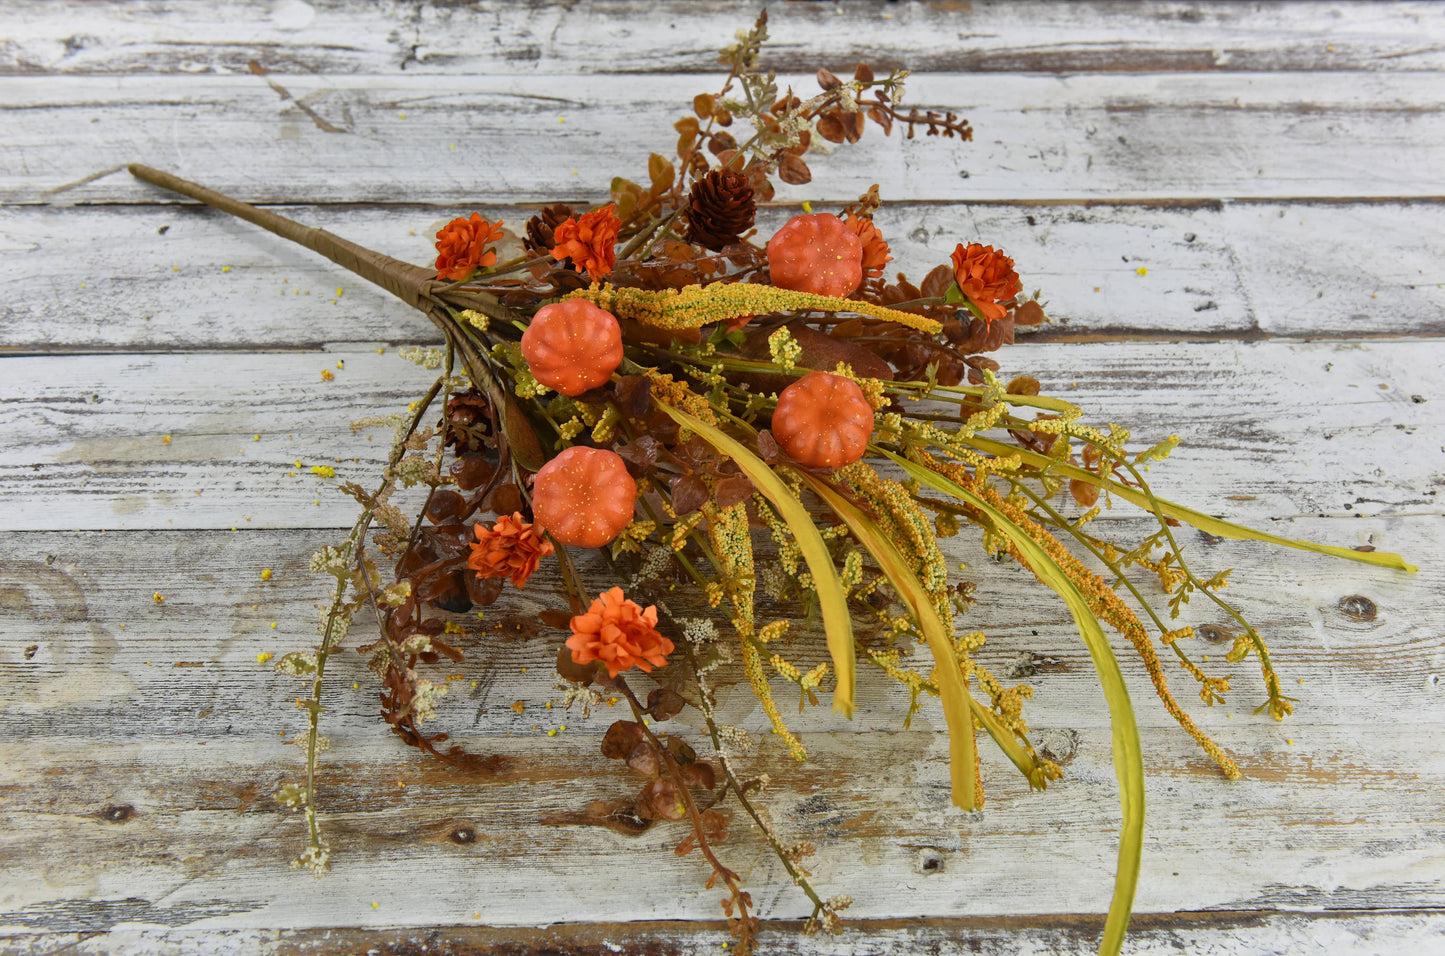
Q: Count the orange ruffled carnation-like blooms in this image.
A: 6